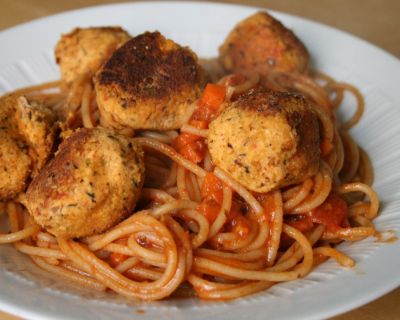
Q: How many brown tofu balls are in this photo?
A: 6